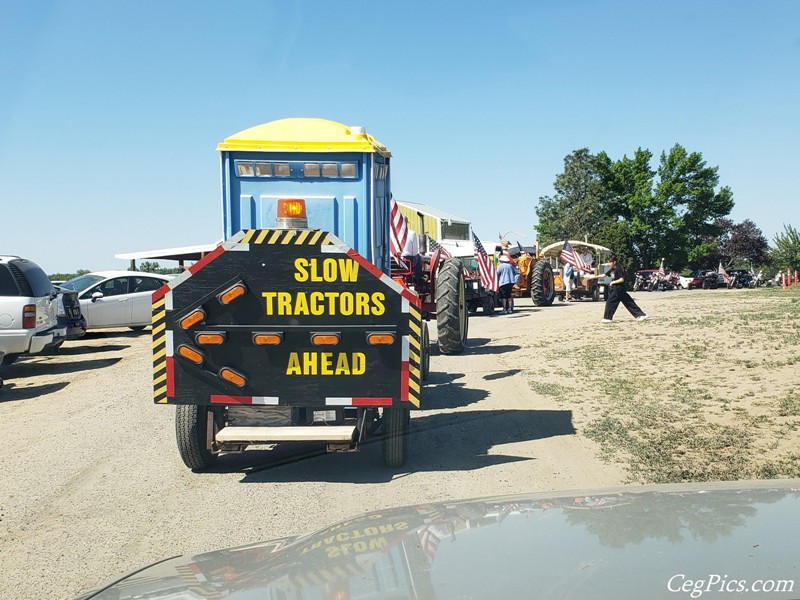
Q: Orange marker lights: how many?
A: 8